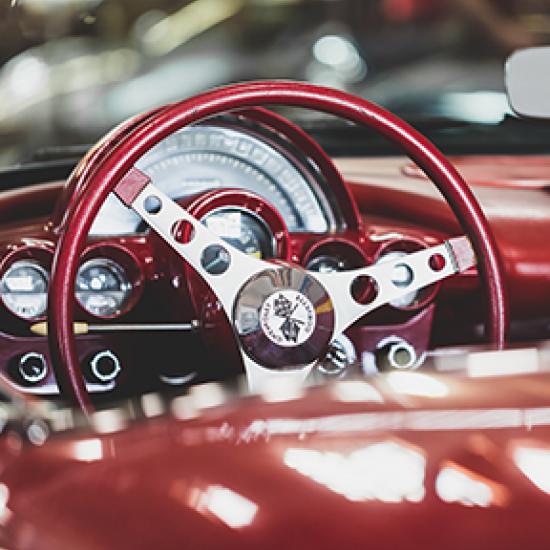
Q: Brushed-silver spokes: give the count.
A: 3